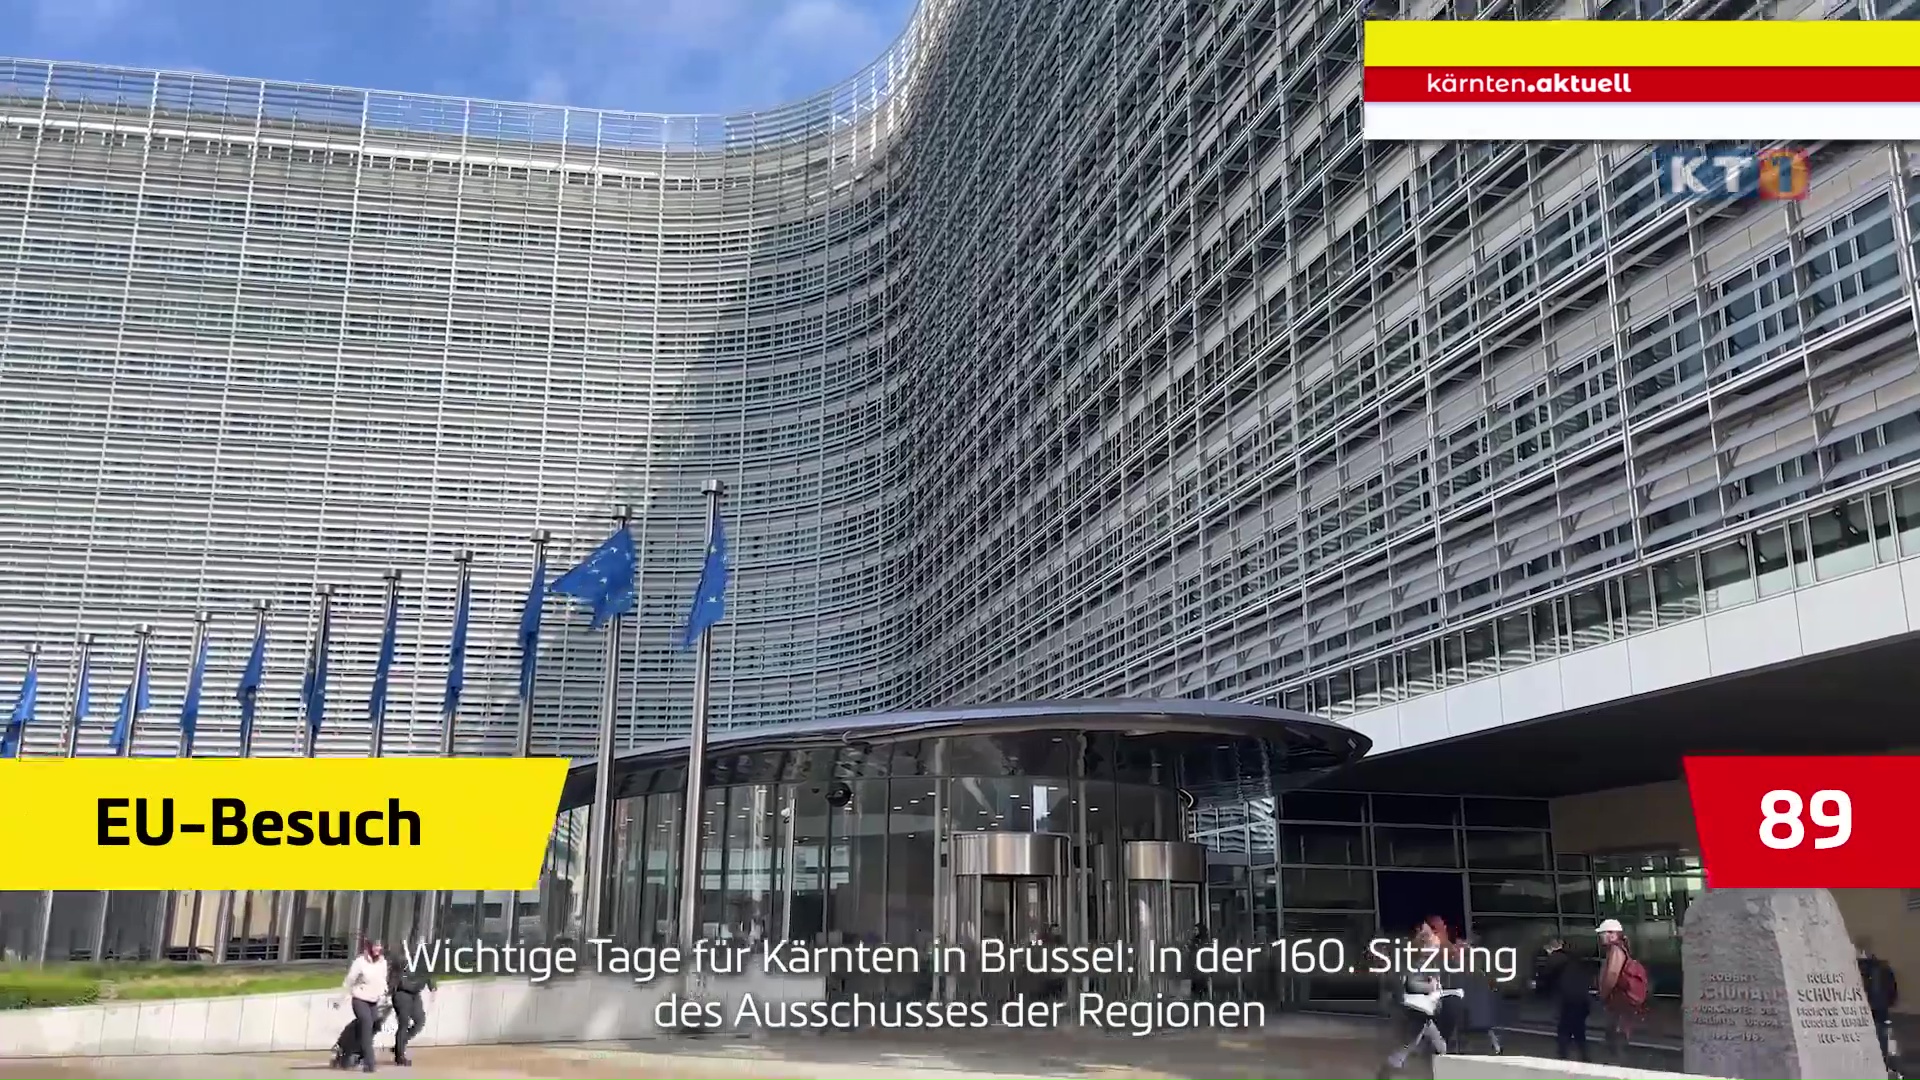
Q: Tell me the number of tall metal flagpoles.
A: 11